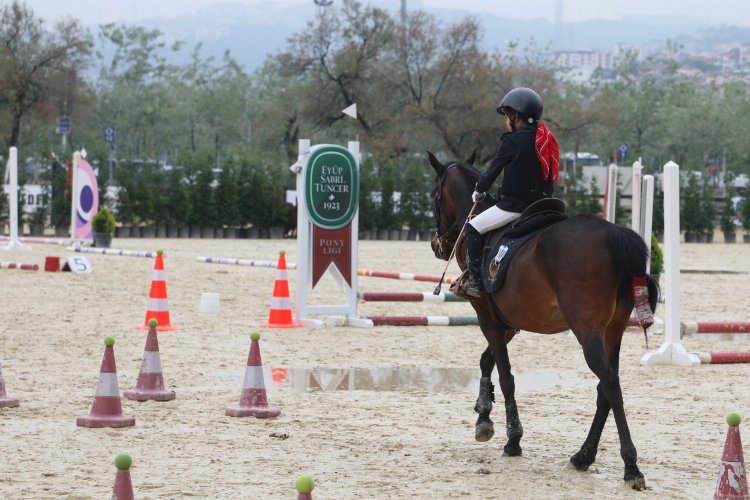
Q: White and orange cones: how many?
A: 2